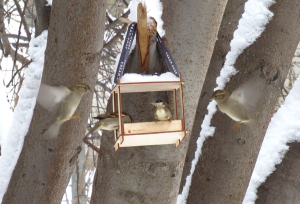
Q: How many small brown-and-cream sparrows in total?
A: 4